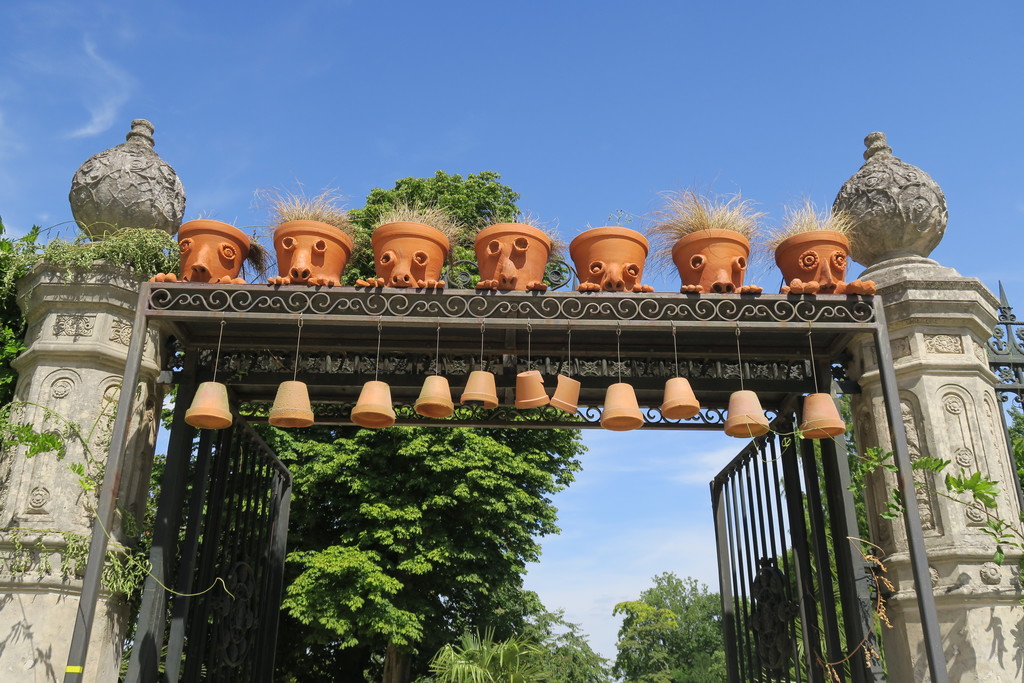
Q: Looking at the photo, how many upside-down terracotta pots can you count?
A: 11